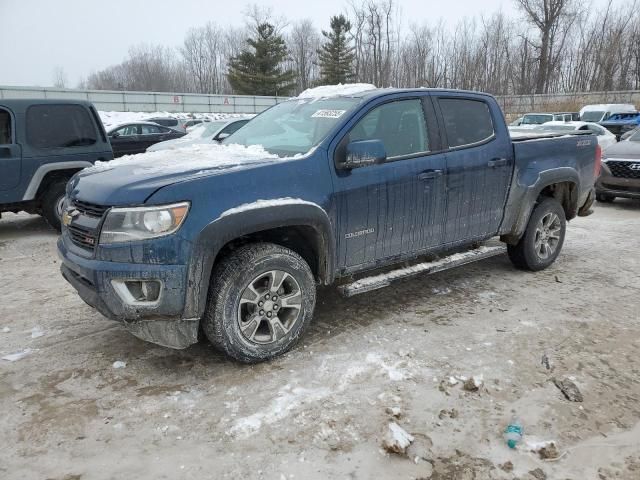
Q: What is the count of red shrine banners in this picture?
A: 0